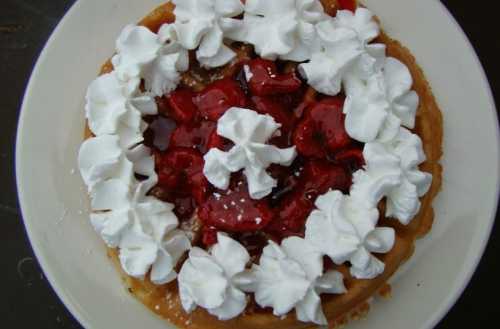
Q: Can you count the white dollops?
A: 14